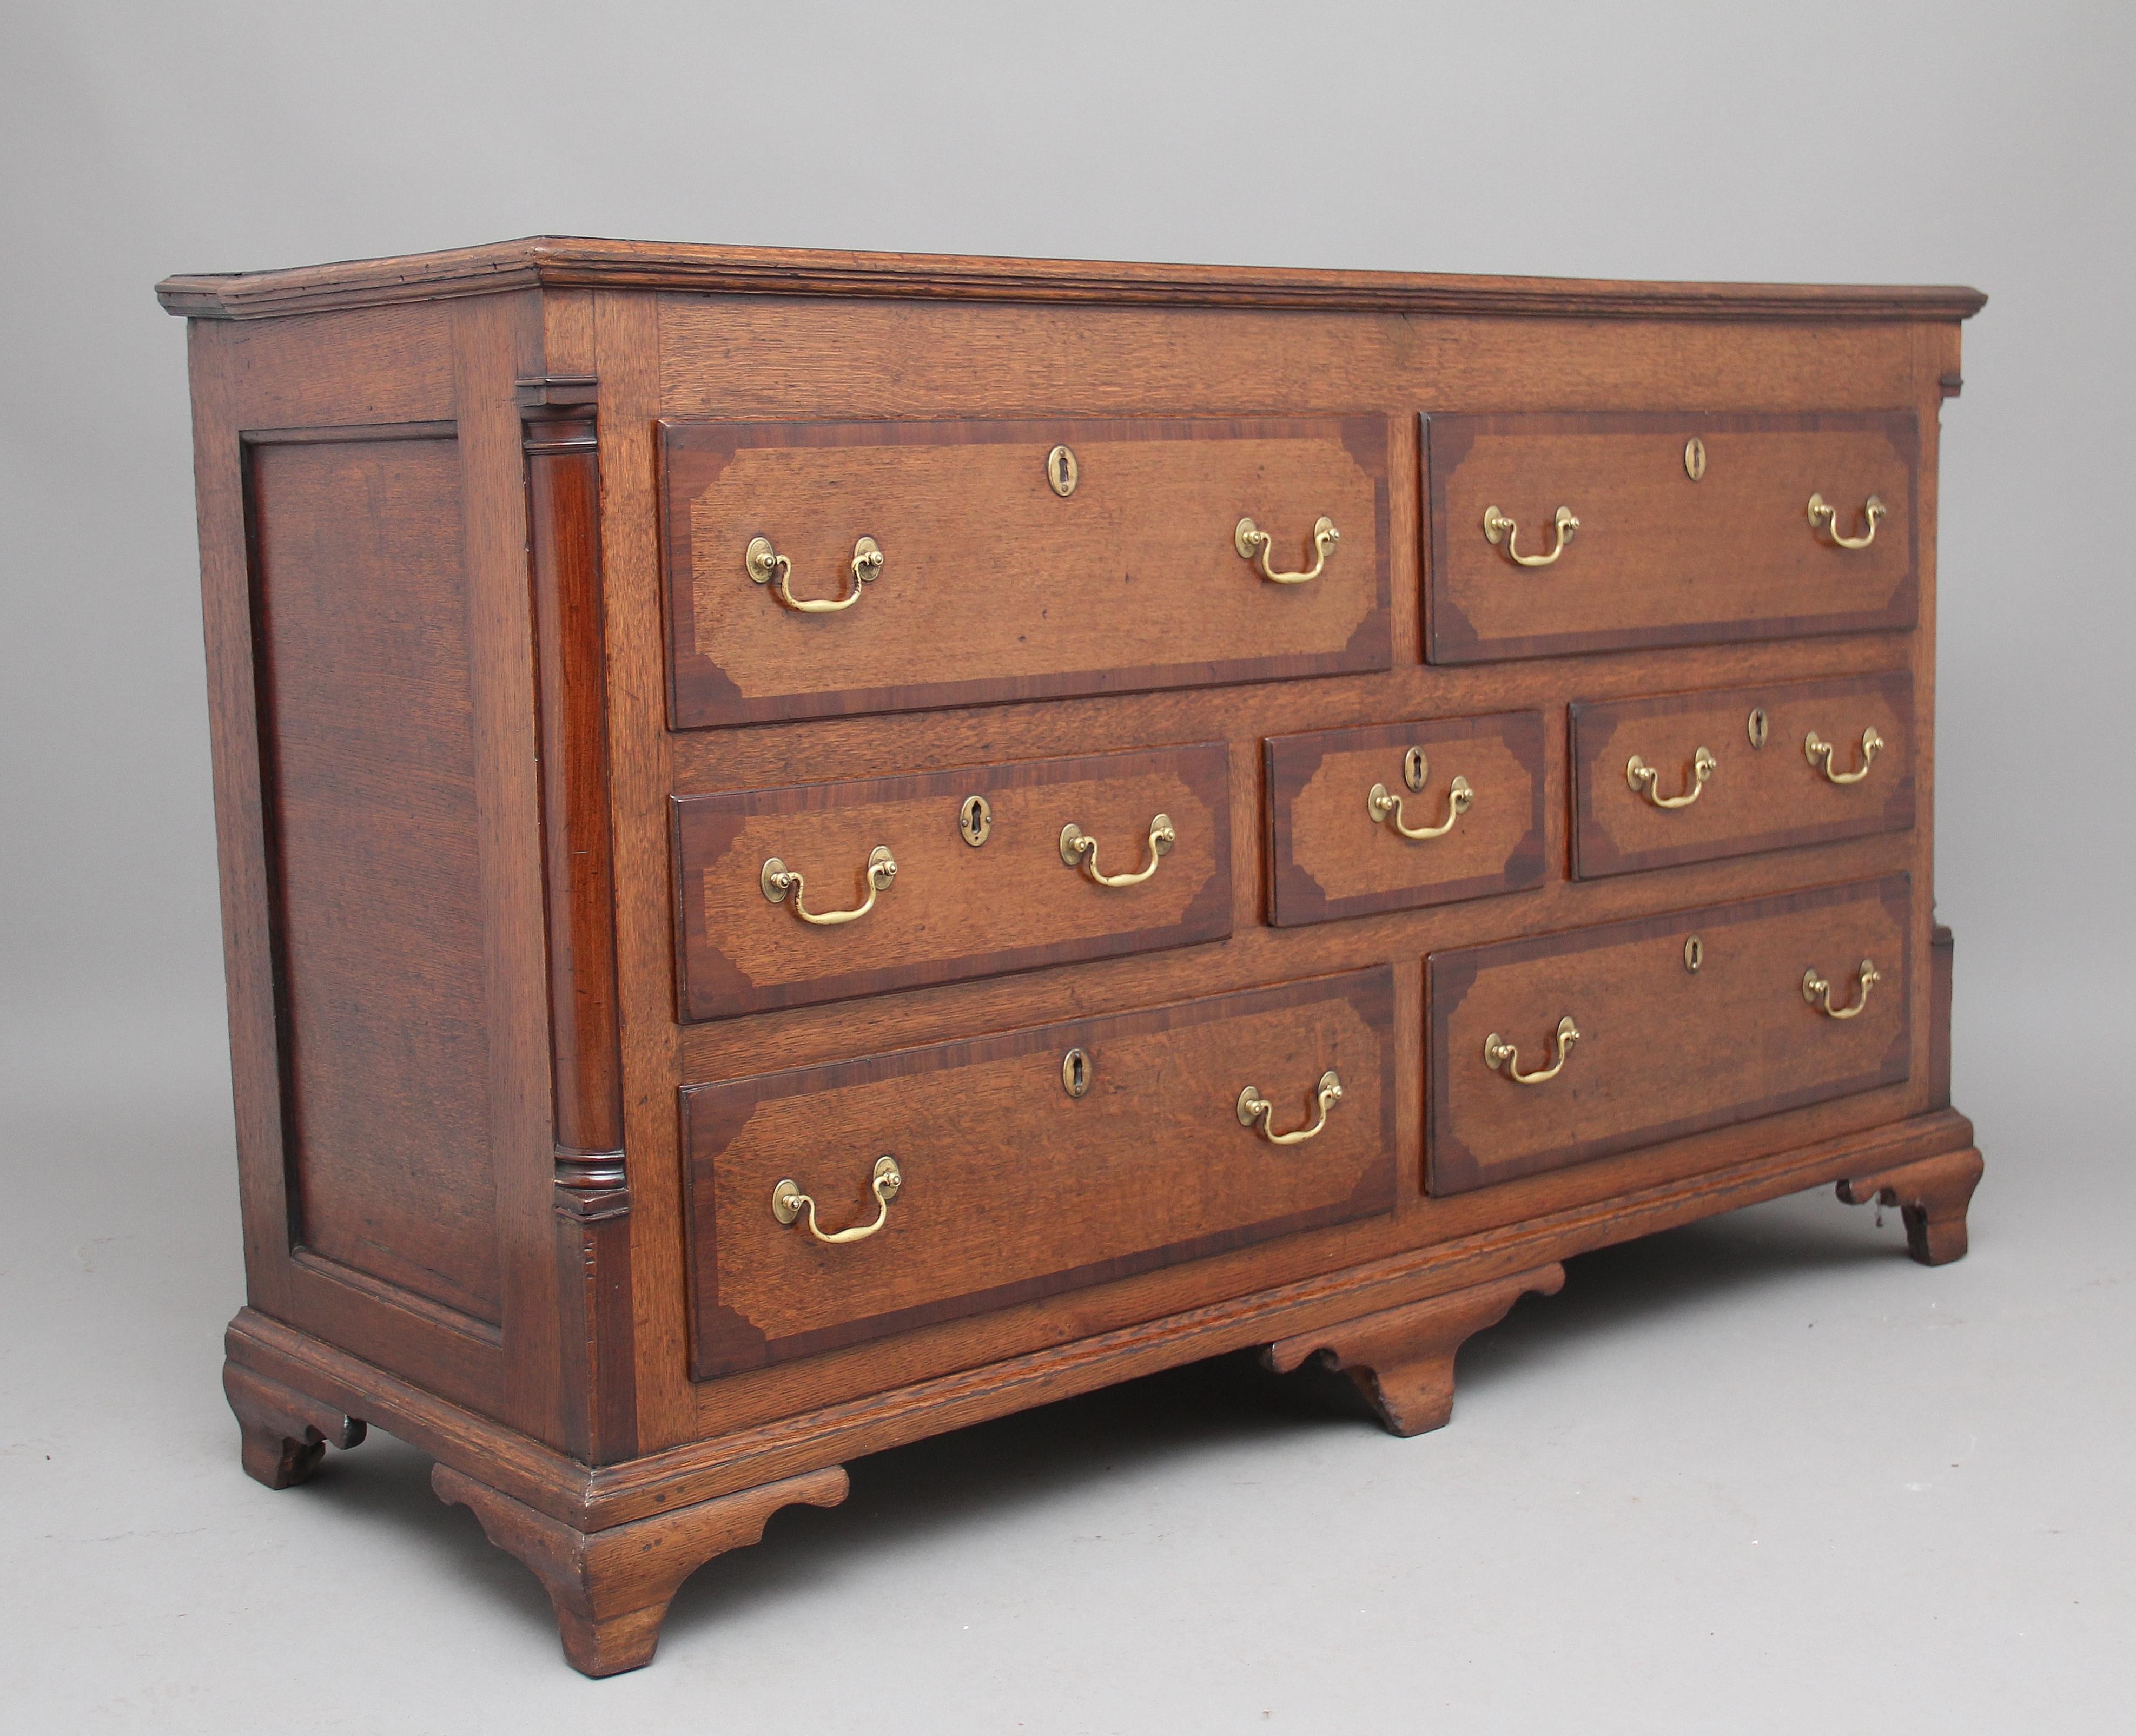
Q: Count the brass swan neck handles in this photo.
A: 13